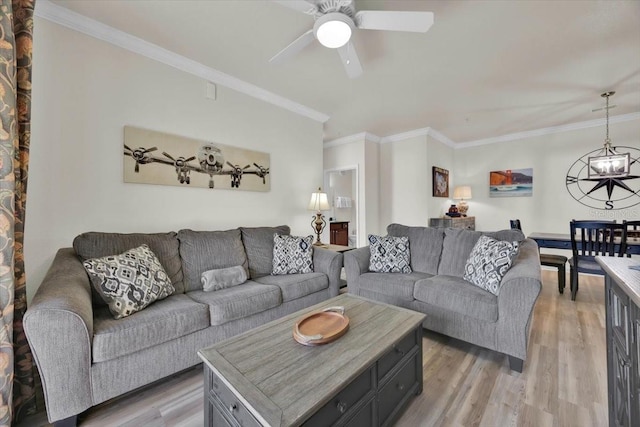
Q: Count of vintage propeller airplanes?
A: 1